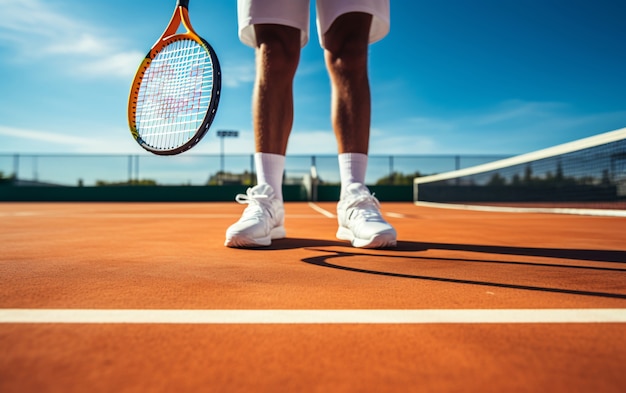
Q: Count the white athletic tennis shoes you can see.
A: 2